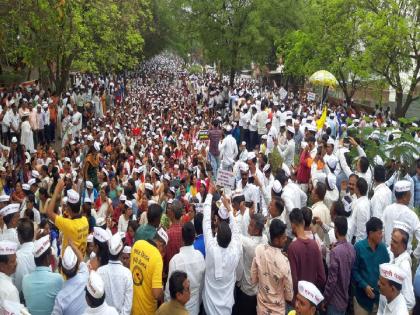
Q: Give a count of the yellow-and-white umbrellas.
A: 1